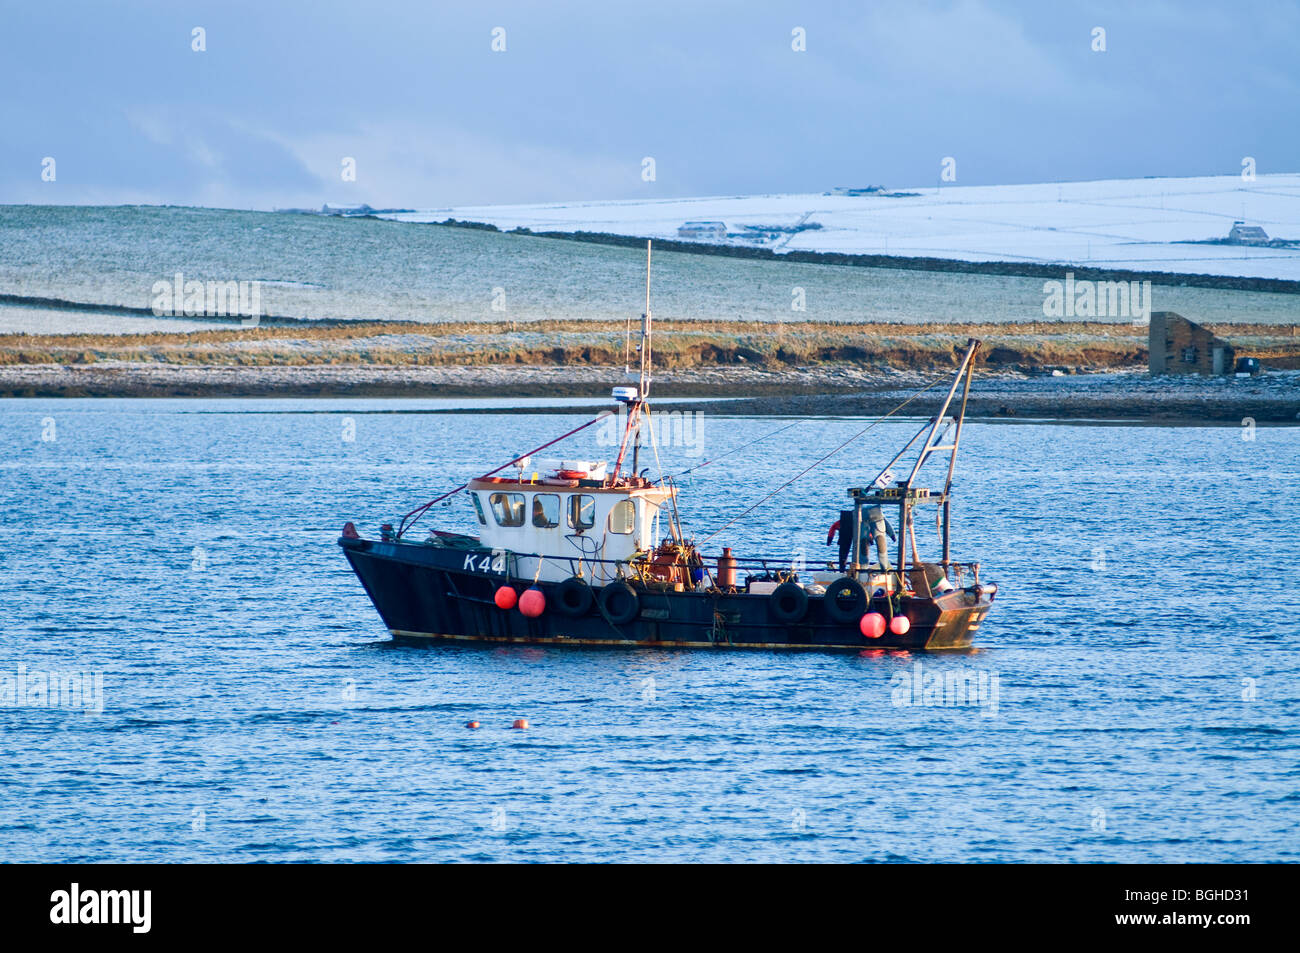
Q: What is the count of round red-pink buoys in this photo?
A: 4